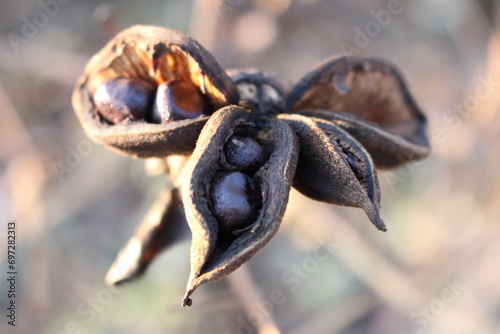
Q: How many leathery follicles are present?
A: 5